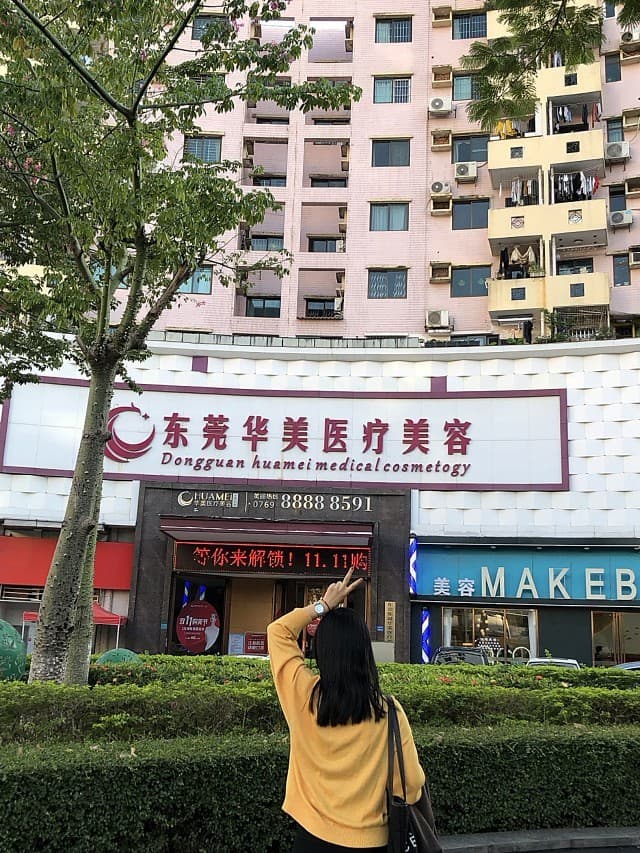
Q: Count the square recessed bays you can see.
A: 10